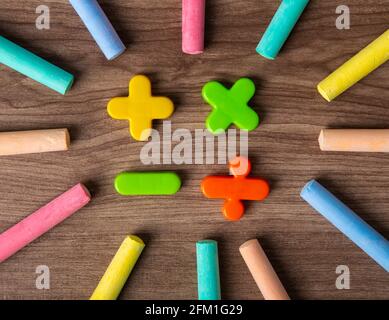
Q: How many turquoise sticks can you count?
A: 3